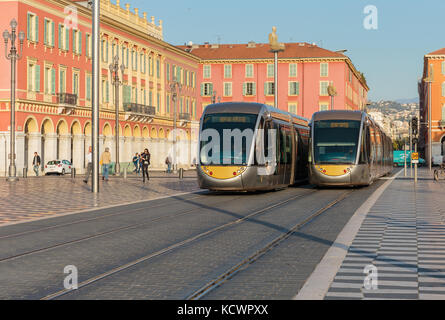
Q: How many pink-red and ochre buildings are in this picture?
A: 3